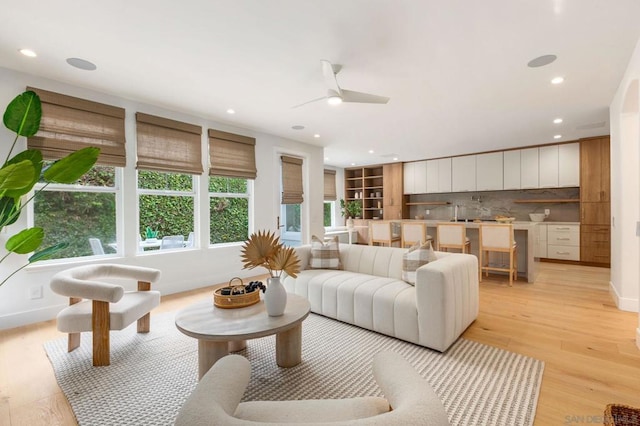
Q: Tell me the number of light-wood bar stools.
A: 4